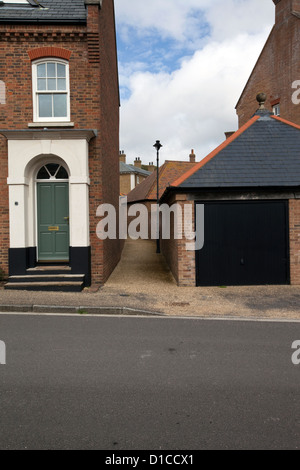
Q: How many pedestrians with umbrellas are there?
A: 0